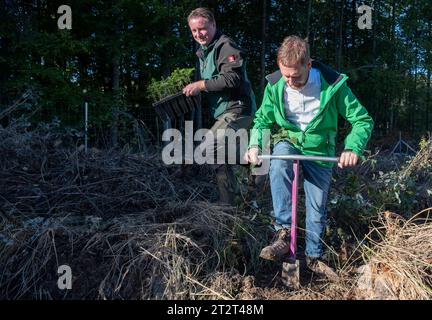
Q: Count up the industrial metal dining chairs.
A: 0